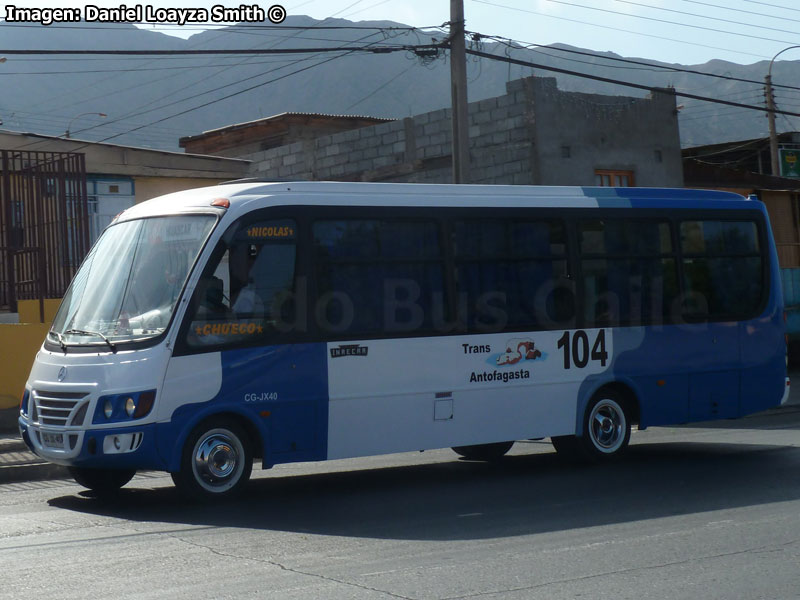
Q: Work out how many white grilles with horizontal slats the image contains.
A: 1